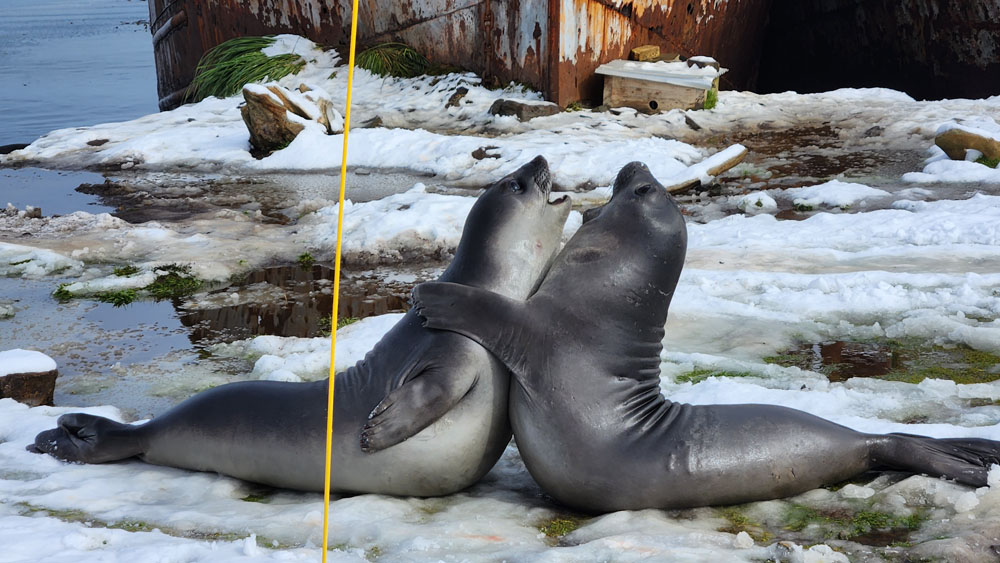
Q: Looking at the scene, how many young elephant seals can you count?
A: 2